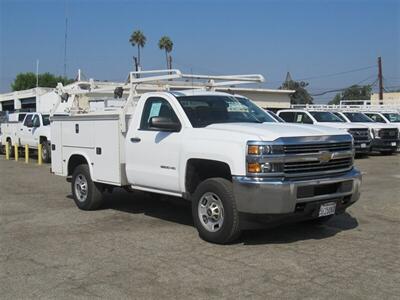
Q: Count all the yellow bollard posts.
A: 4